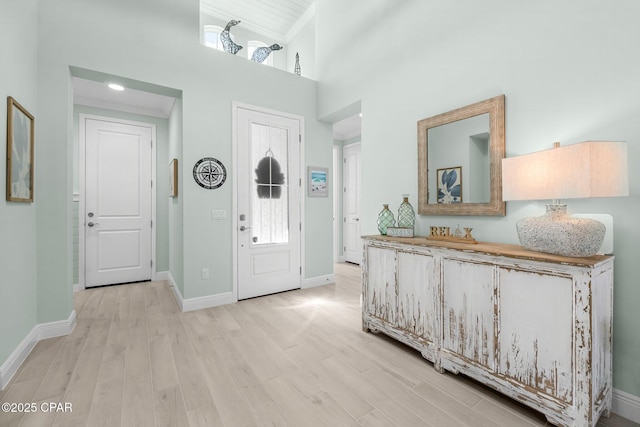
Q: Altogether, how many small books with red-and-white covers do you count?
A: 0